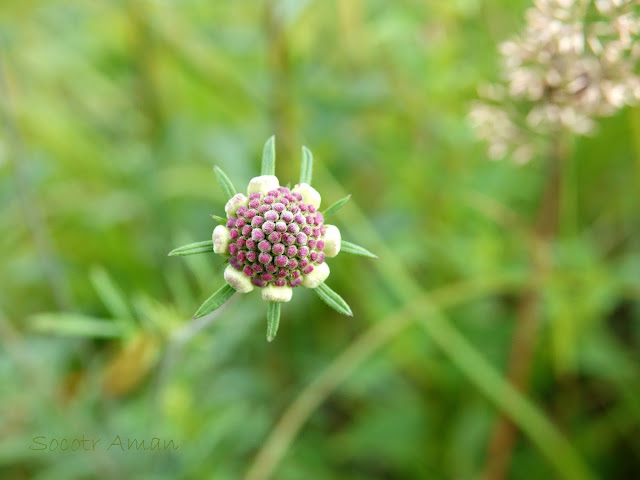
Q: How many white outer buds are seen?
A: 8